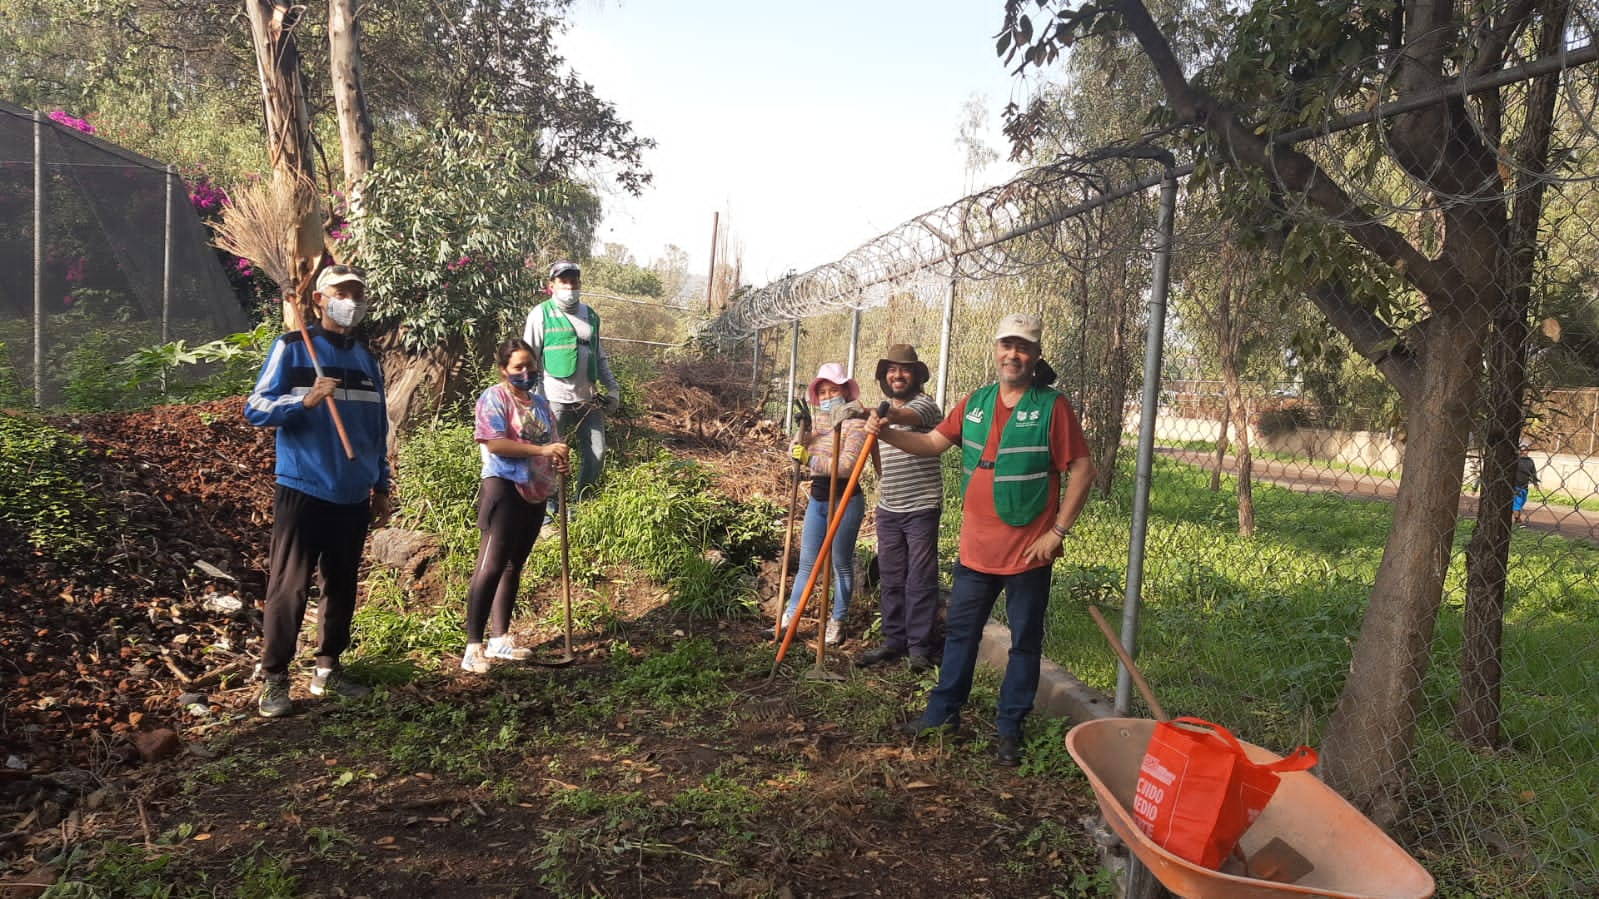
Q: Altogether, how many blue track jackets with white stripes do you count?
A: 1